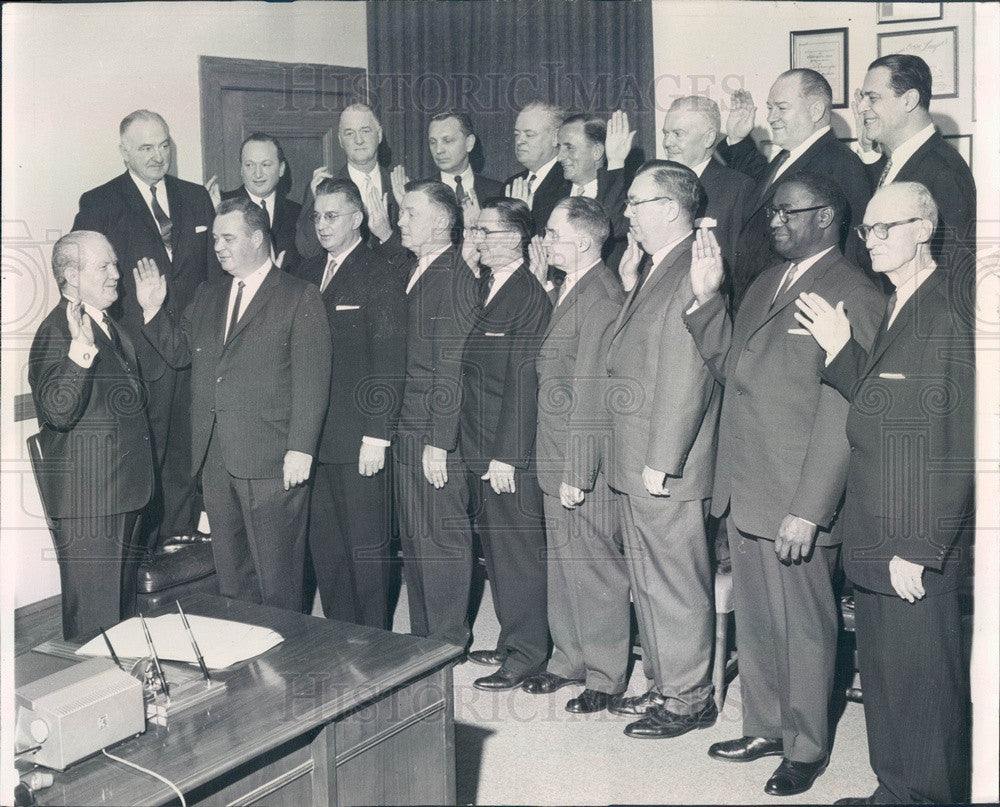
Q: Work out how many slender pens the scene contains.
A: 3